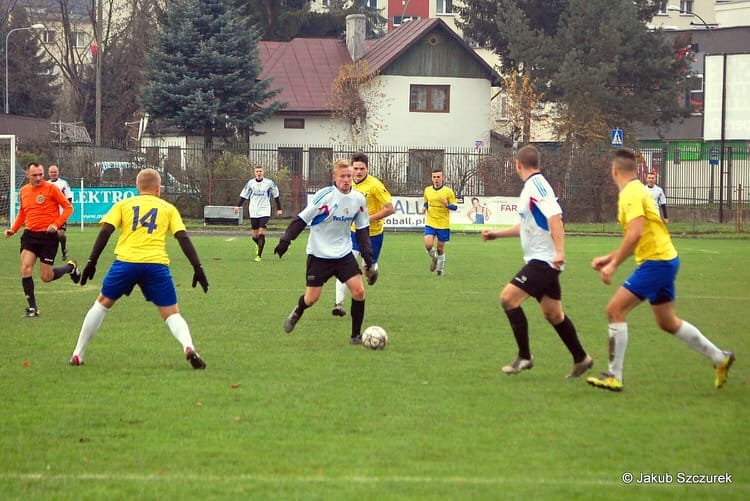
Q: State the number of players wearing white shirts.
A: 5